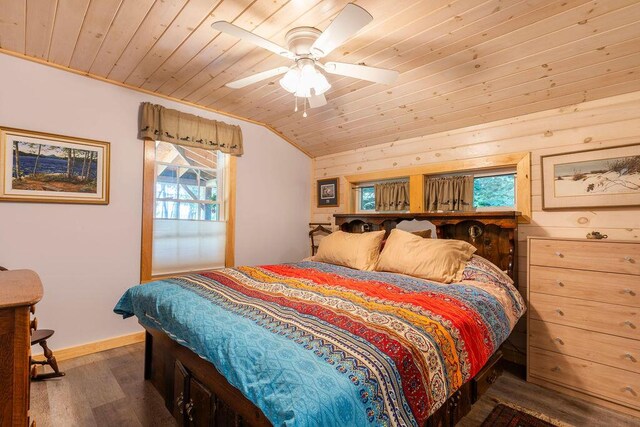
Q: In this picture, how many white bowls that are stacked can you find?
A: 0